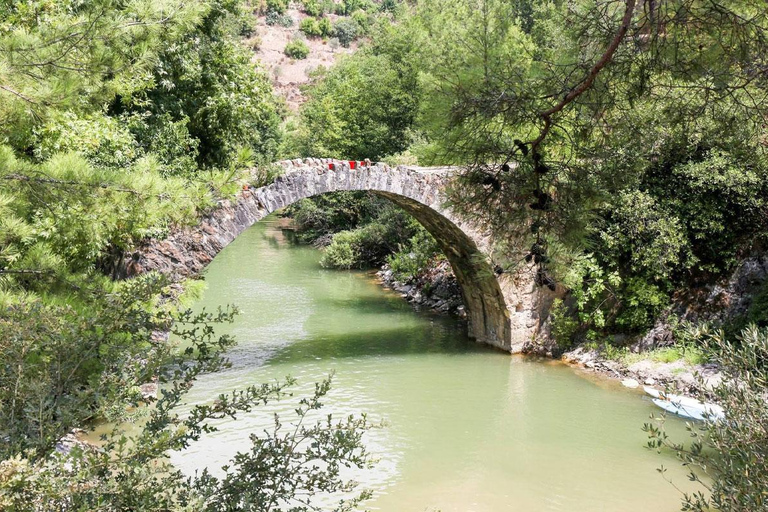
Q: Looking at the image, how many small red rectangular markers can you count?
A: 3